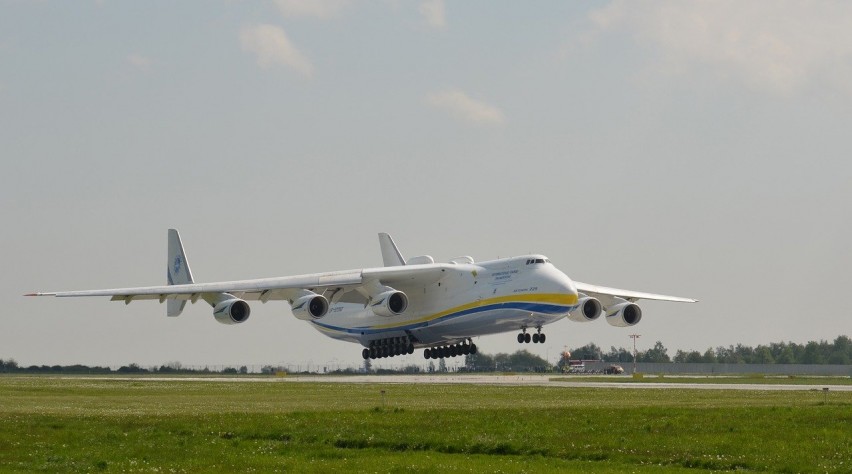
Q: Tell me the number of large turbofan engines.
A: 5